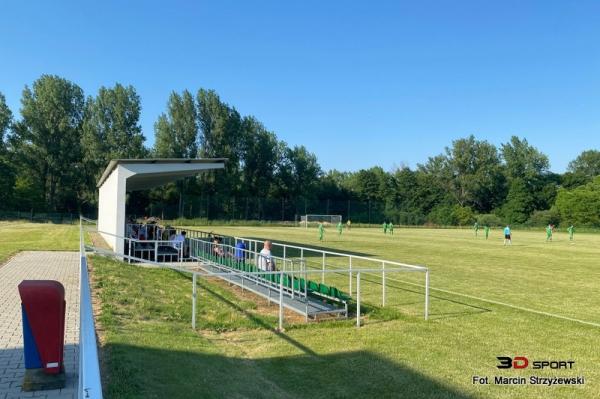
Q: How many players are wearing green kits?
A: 8